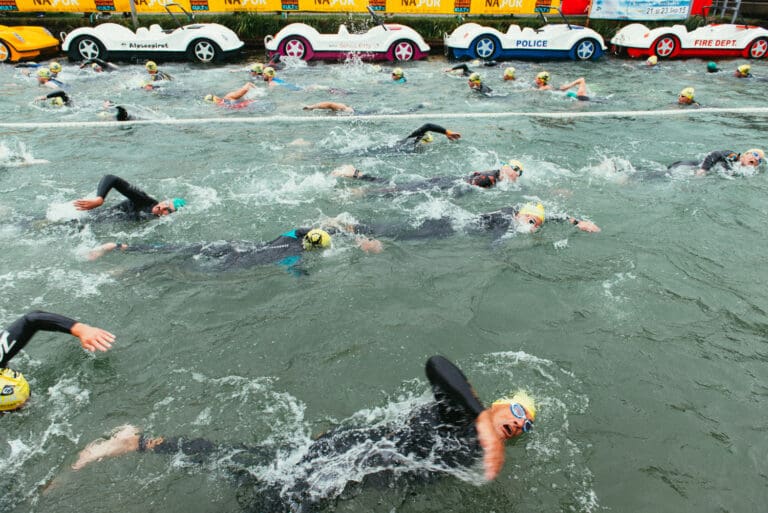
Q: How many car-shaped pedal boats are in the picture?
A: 5